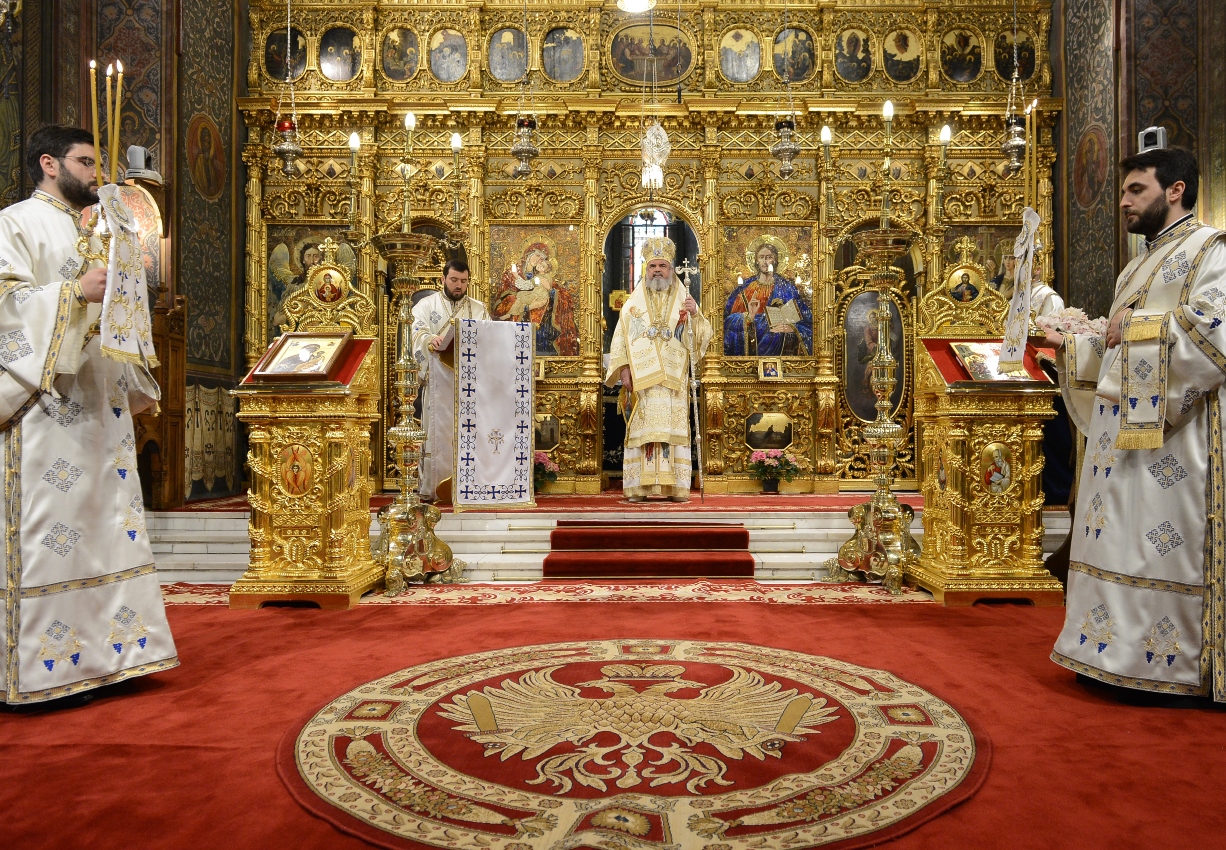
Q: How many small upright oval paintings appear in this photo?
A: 12